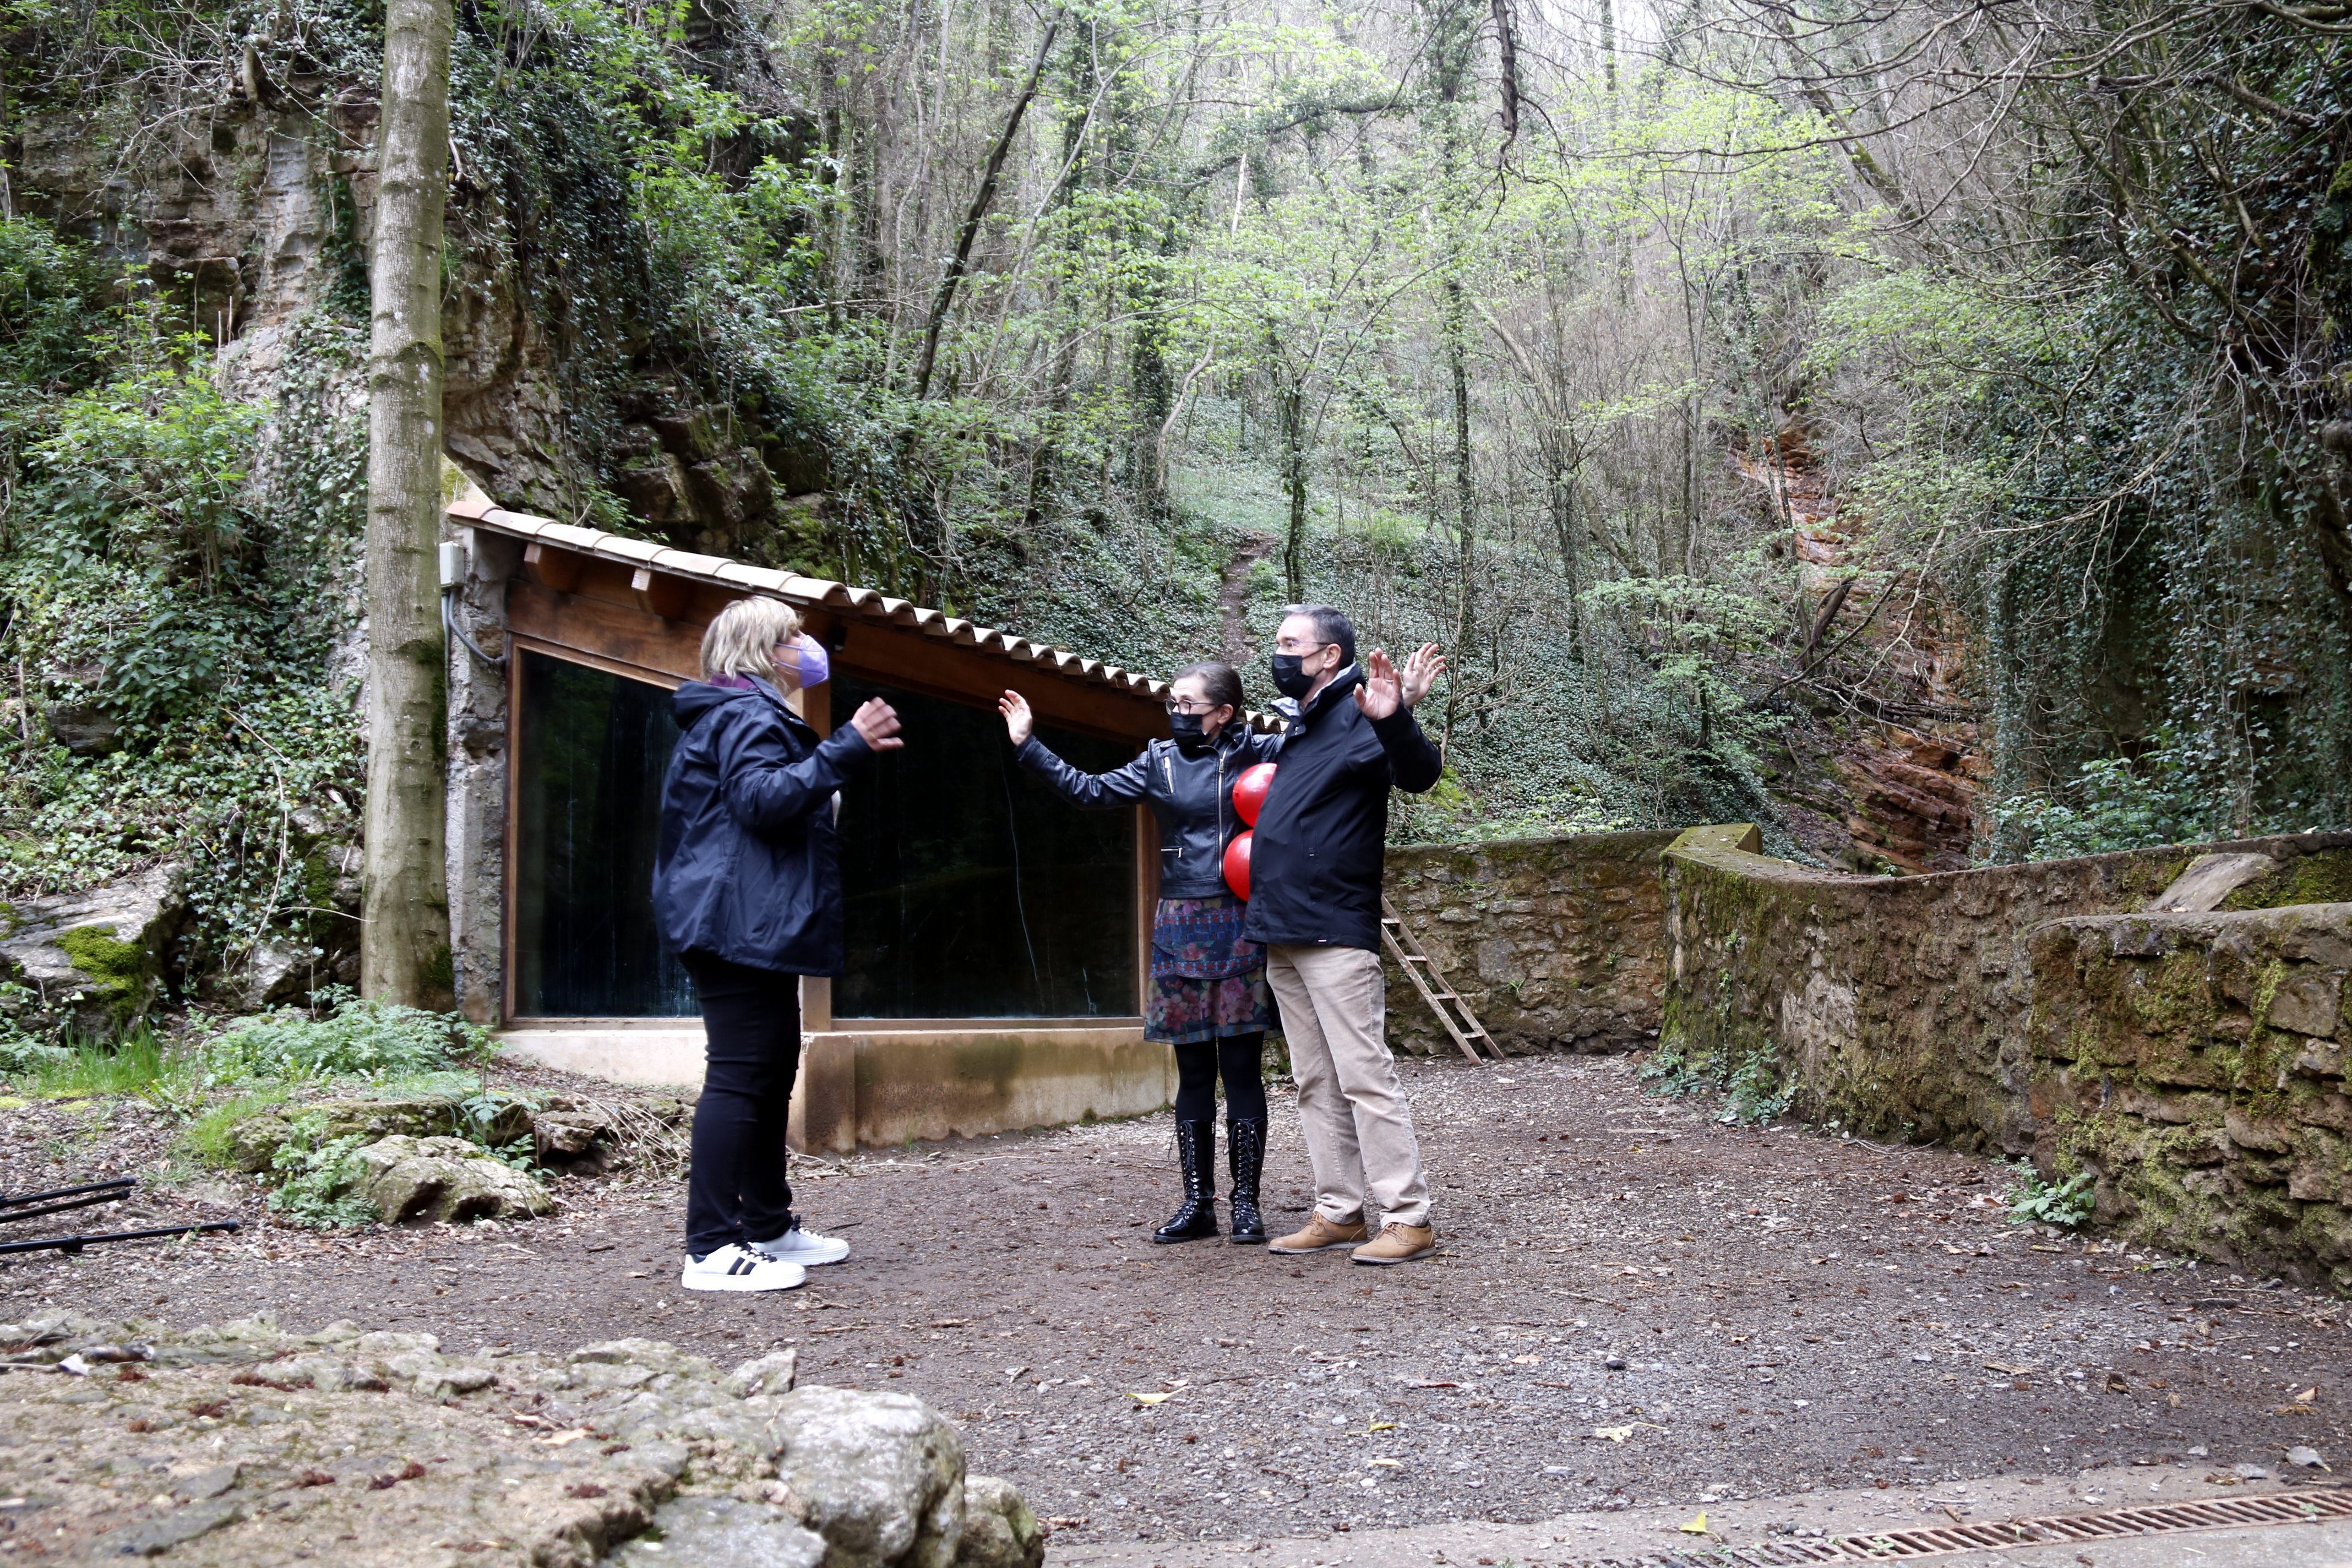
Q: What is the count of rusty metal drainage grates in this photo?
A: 1